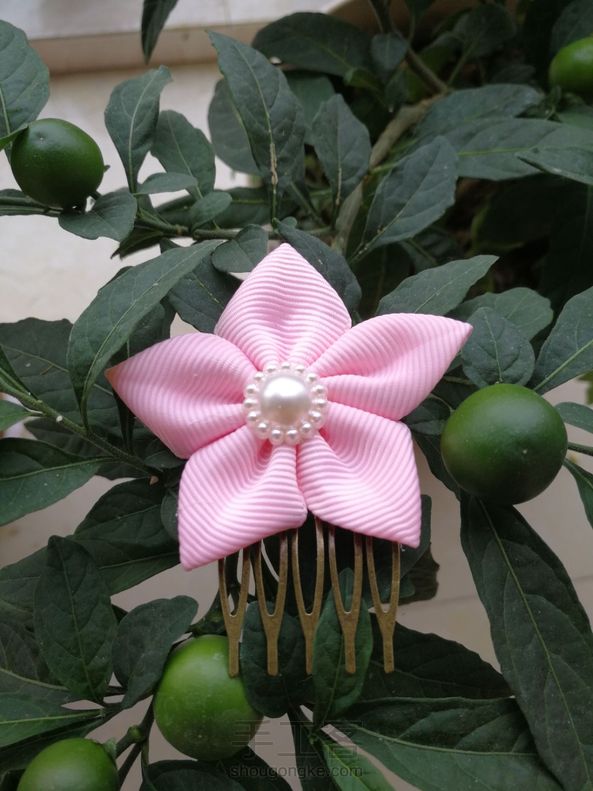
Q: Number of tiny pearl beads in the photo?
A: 15